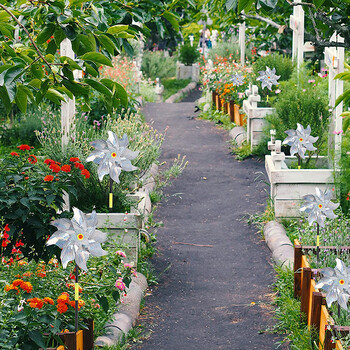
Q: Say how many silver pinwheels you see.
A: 7